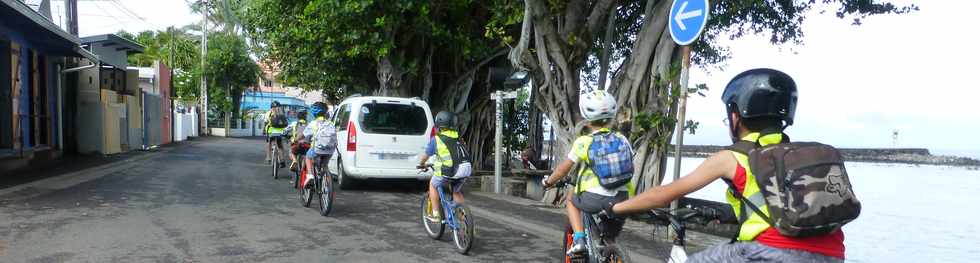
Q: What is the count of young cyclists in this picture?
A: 6